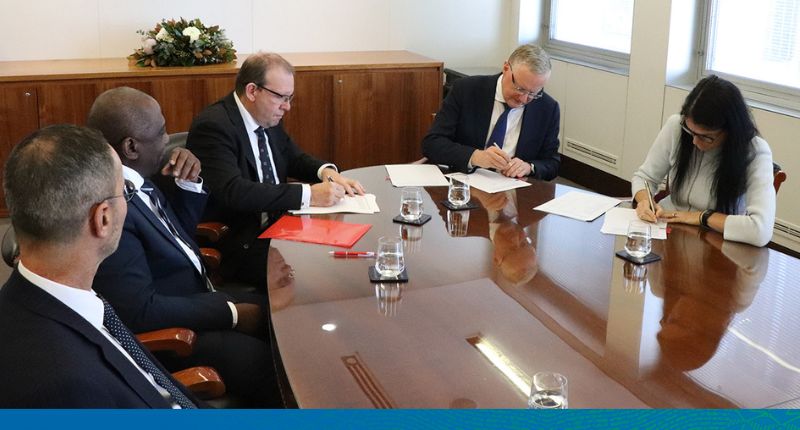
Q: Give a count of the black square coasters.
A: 4